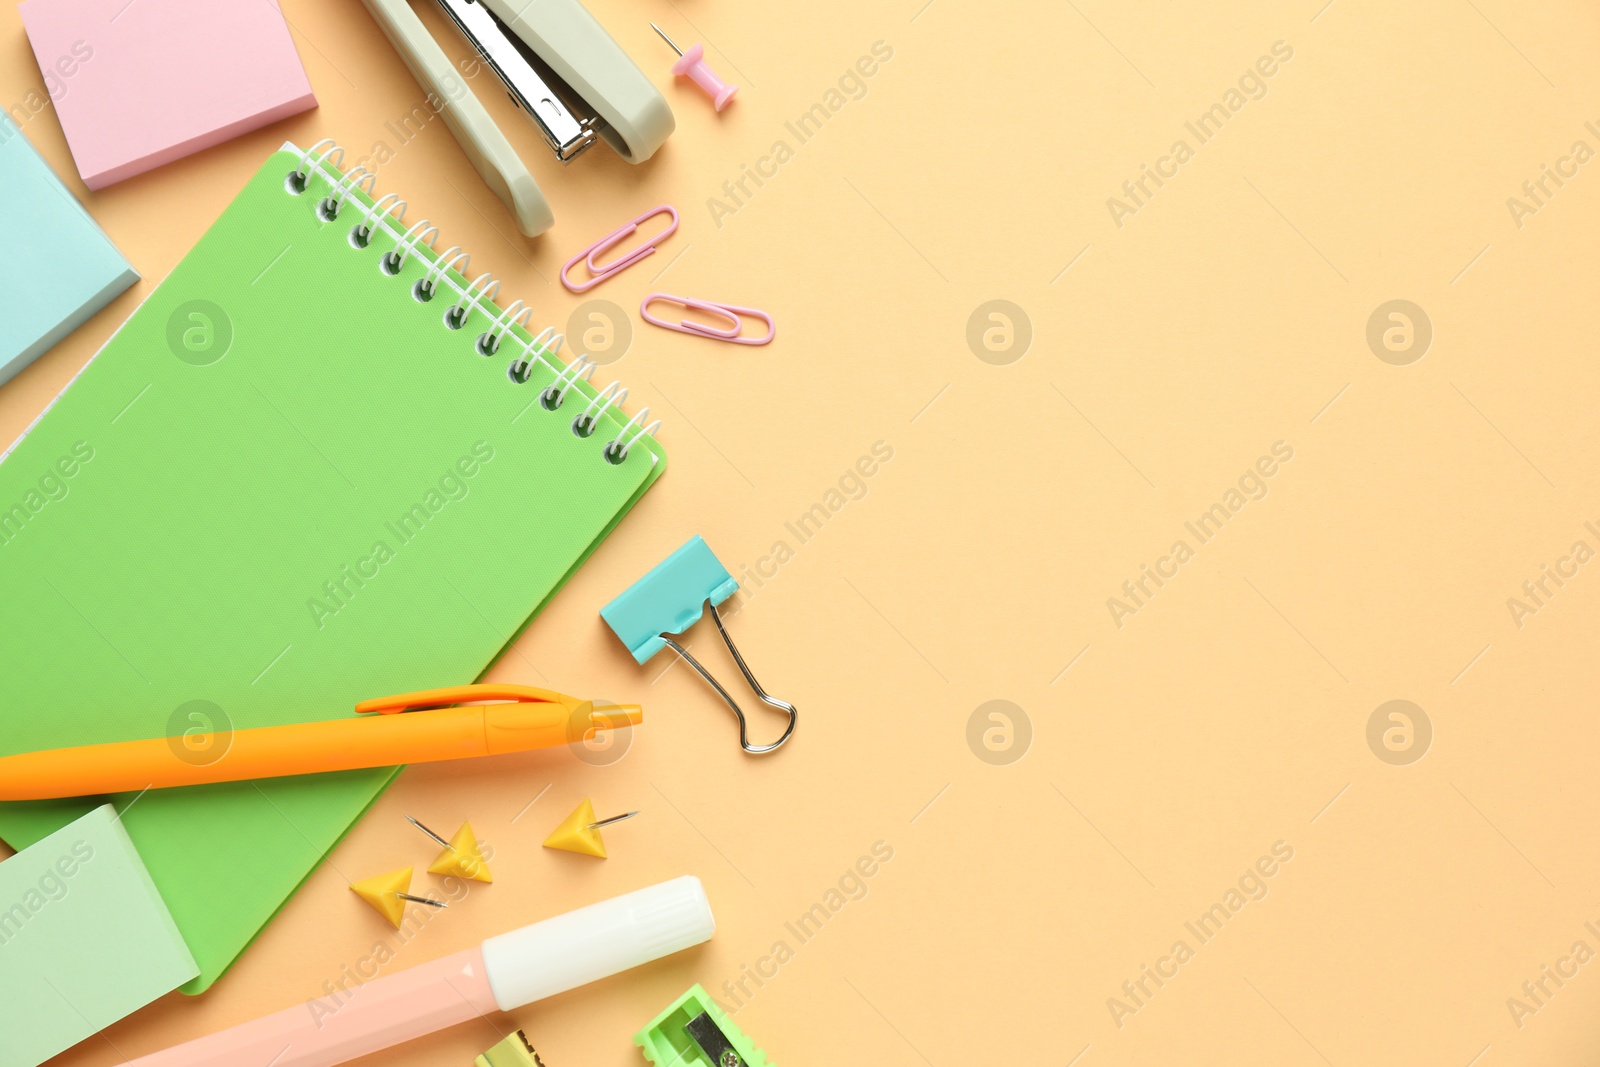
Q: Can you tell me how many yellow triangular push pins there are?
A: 3